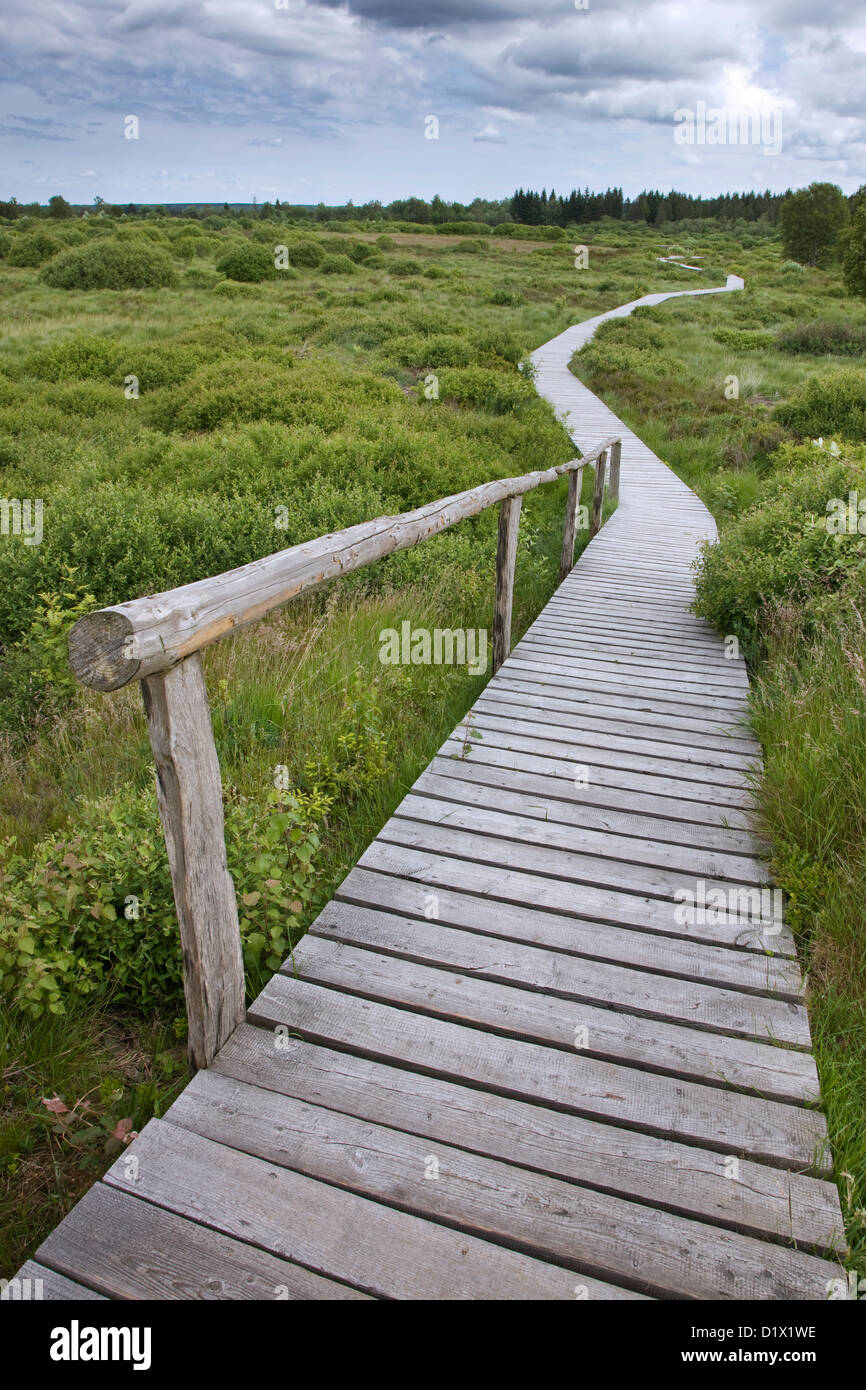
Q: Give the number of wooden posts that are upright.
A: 5